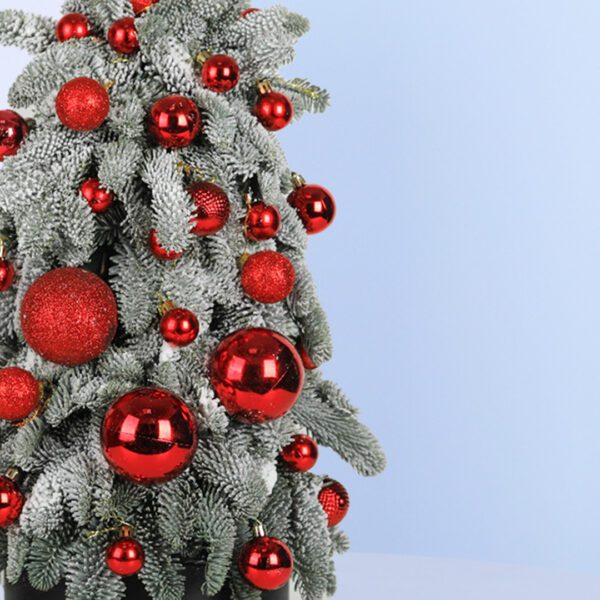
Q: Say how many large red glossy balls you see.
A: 2